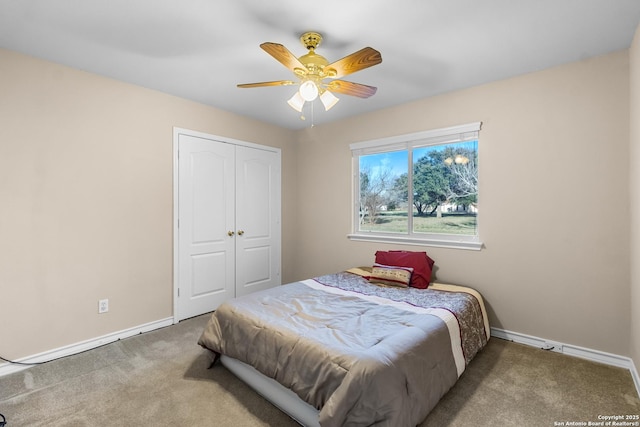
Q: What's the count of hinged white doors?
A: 2